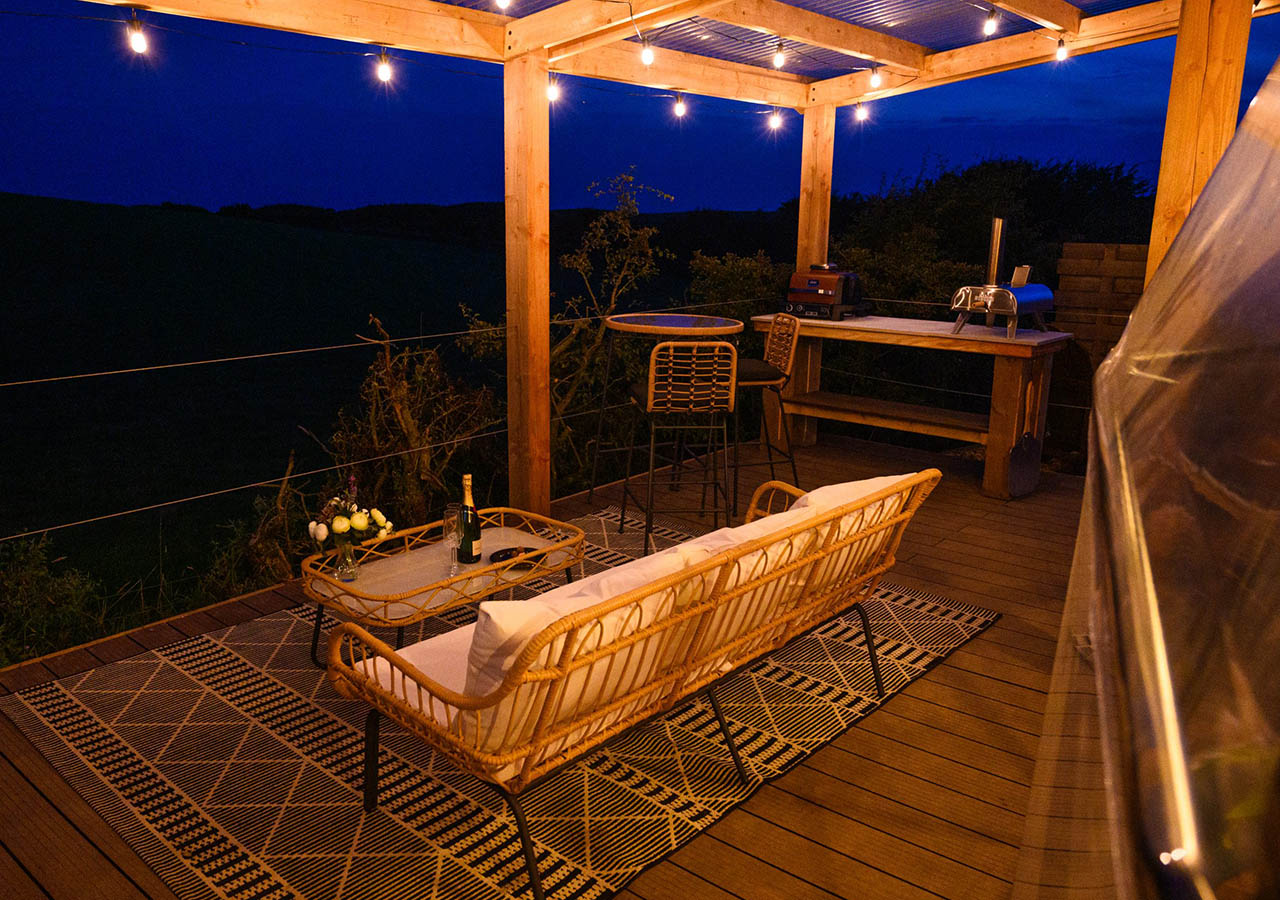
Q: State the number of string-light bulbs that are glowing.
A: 12